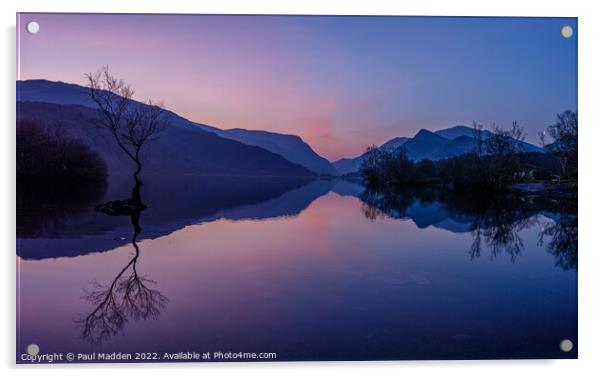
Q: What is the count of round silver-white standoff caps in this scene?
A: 4